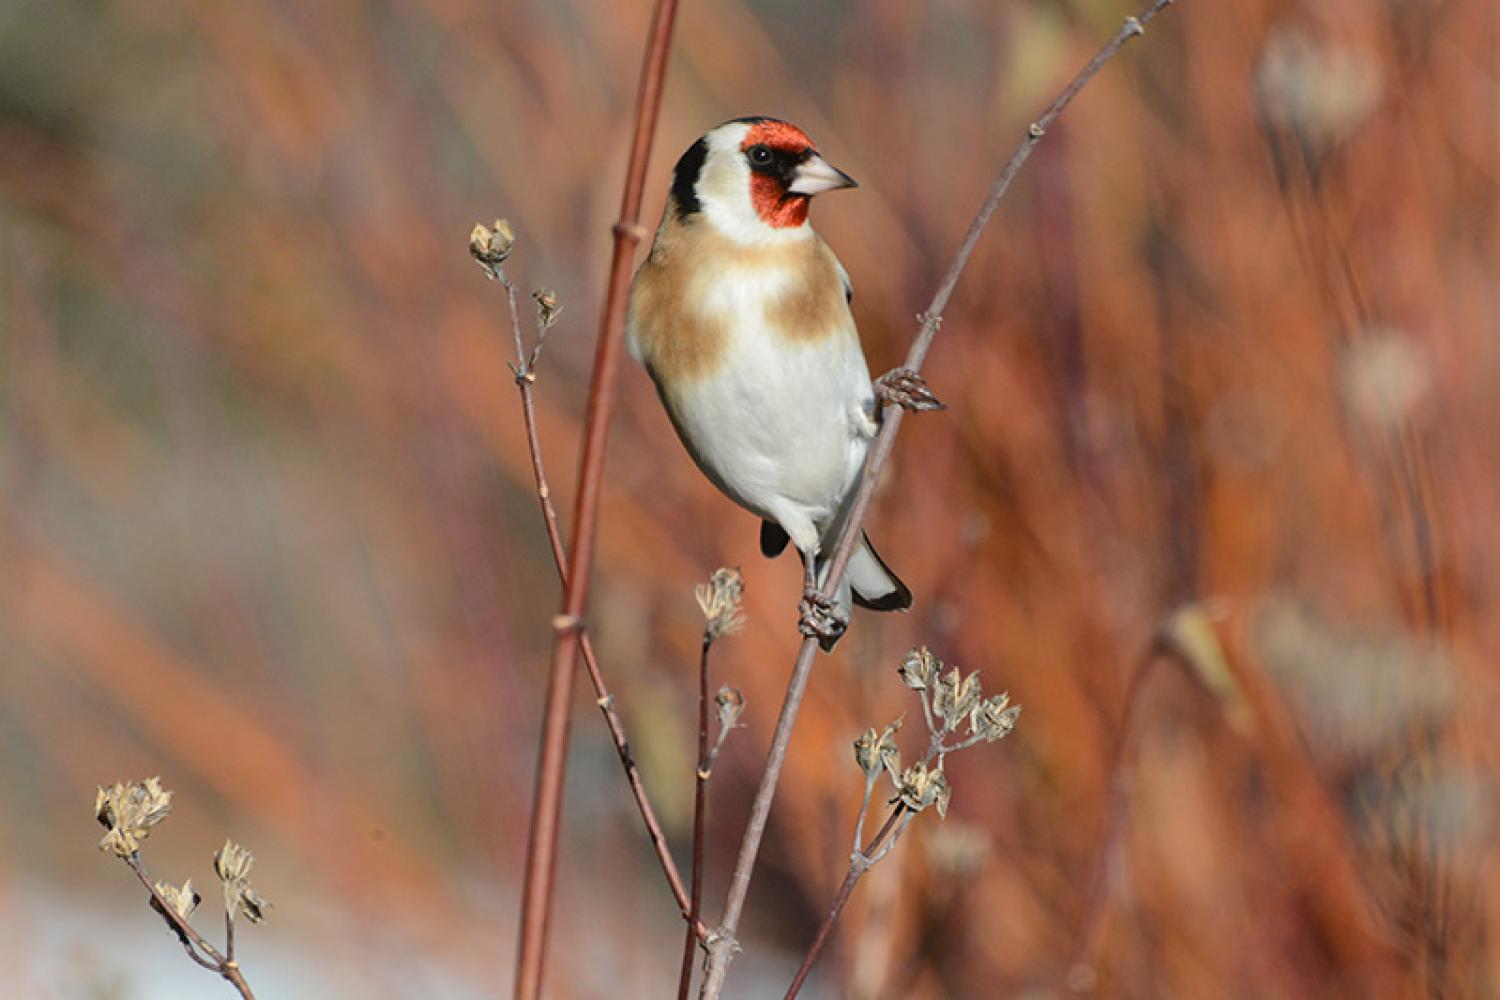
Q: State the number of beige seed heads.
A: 13